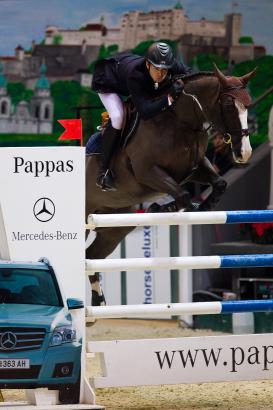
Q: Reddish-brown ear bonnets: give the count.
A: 1